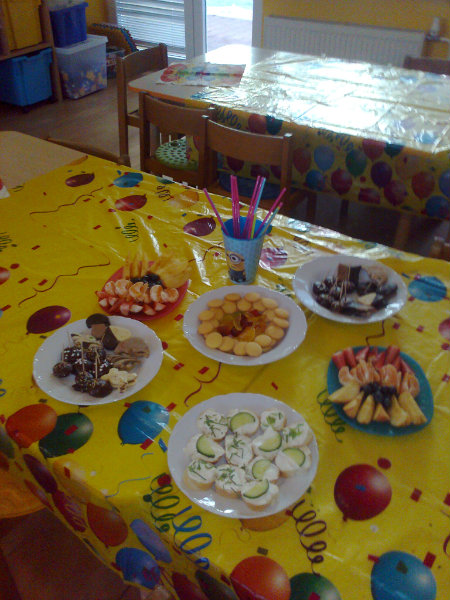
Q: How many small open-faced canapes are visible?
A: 12